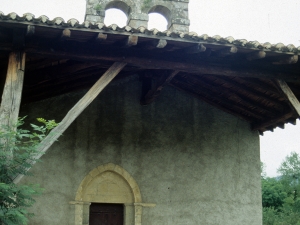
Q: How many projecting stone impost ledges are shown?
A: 2